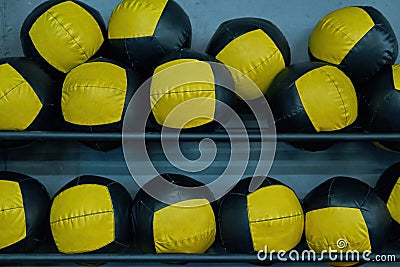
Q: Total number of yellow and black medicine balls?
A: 15